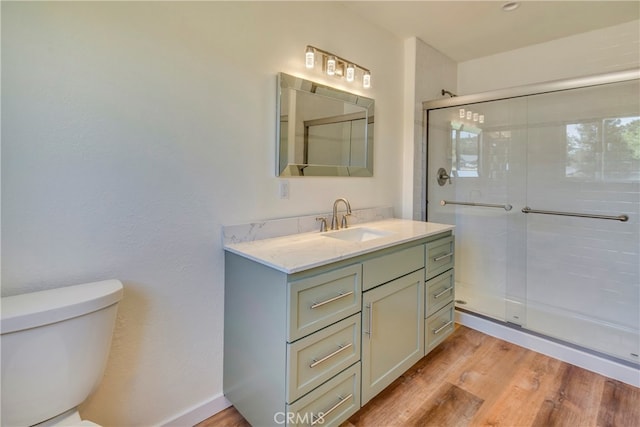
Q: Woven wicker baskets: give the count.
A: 0